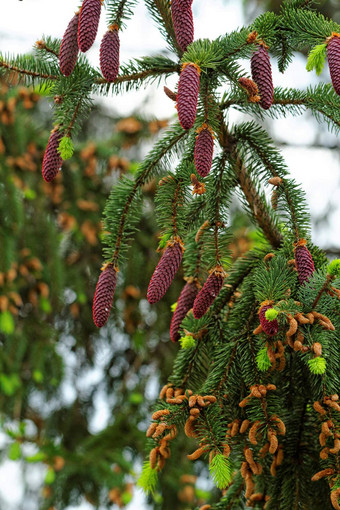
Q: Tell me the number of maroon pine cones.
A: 15